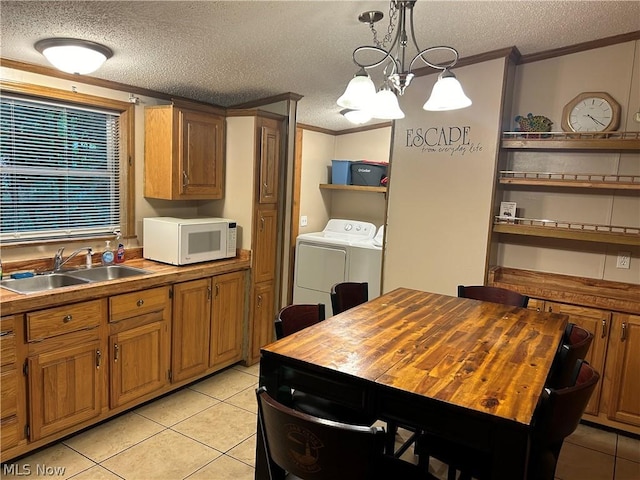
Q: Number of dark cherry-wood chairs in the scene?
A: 6